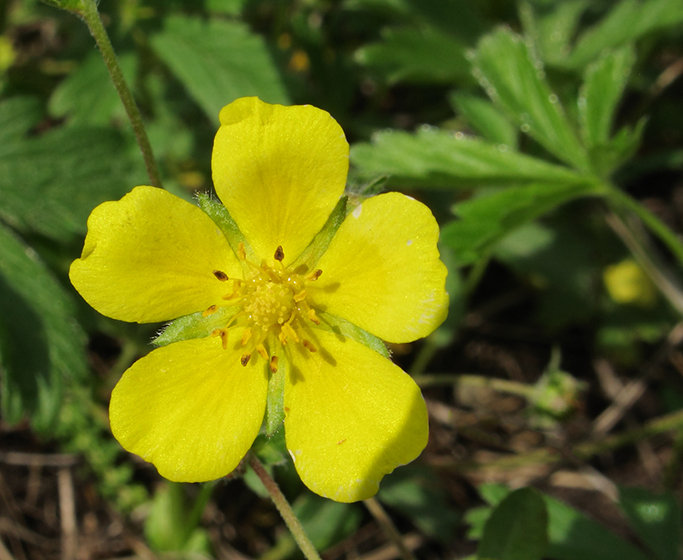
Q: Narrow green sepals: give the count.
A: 5